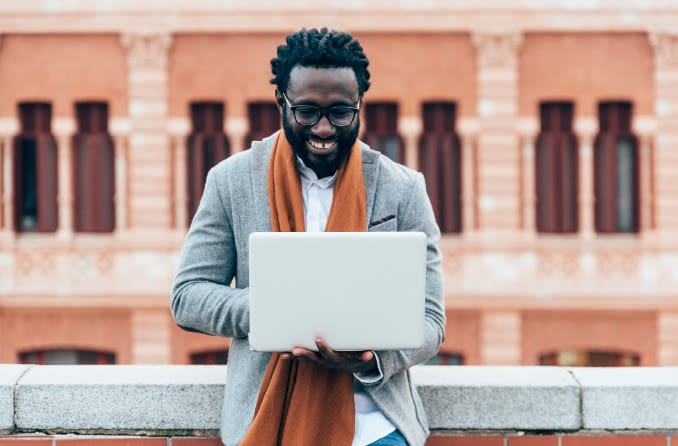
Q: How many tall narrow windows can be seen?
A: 8